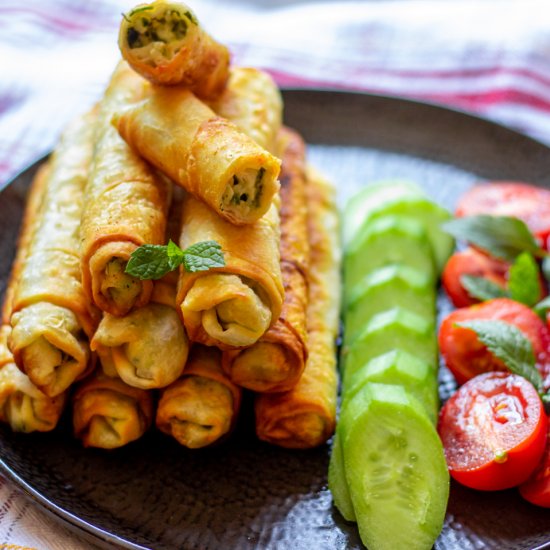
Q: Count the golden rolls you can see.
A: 11